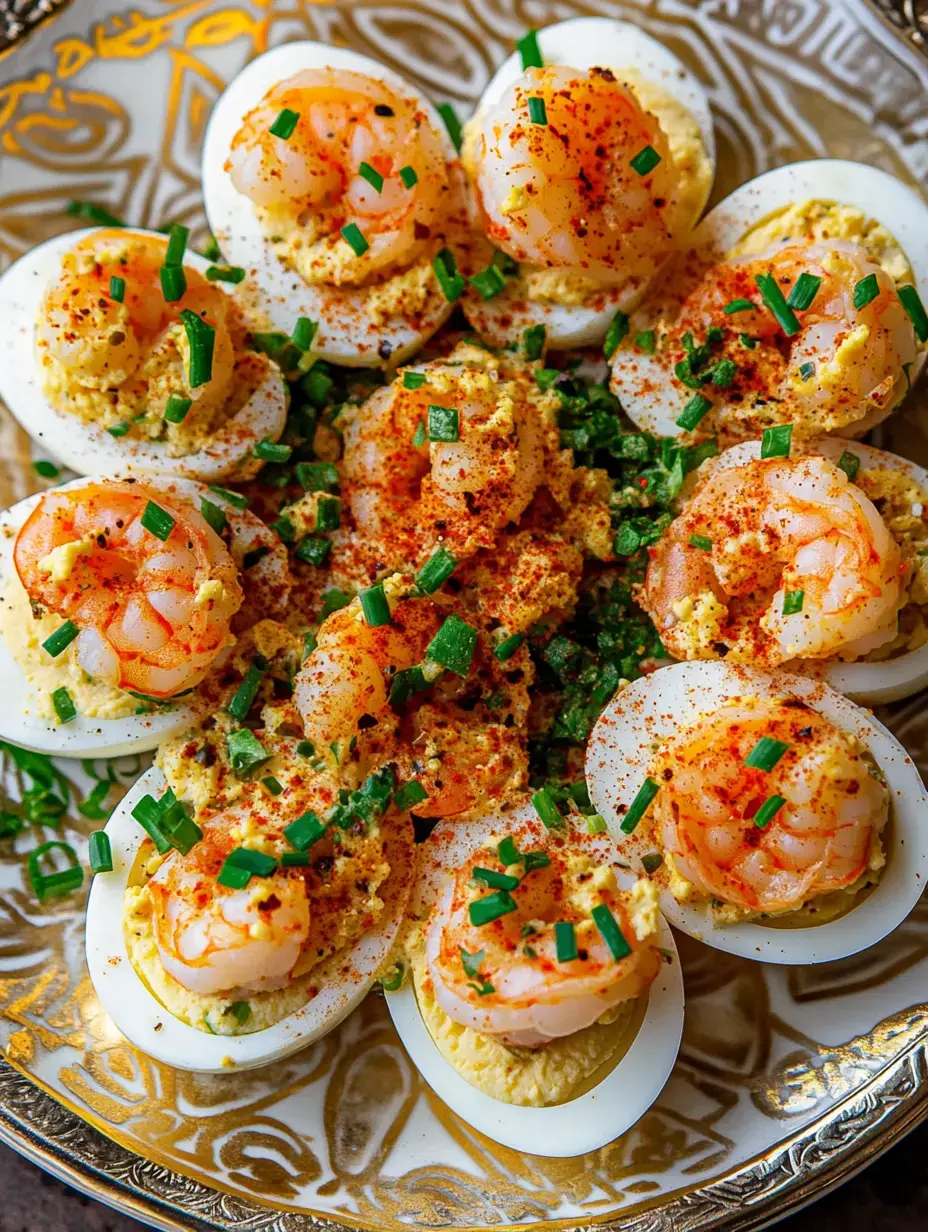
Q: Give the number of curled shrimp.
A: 11